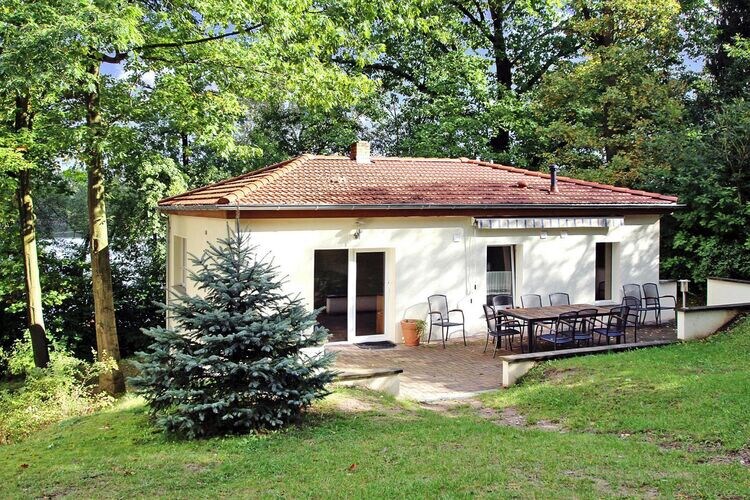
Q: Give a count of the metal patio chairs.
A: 11